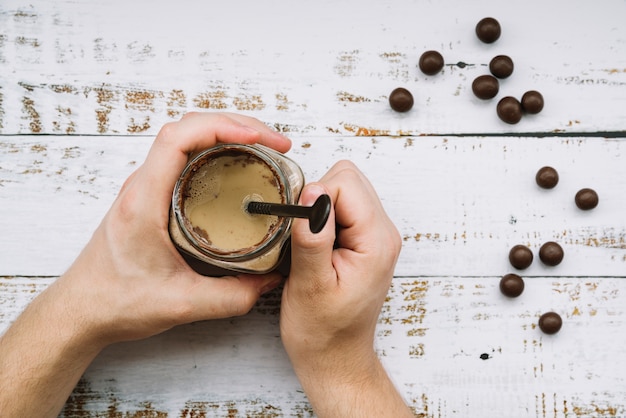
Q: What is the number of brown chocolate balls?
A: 13